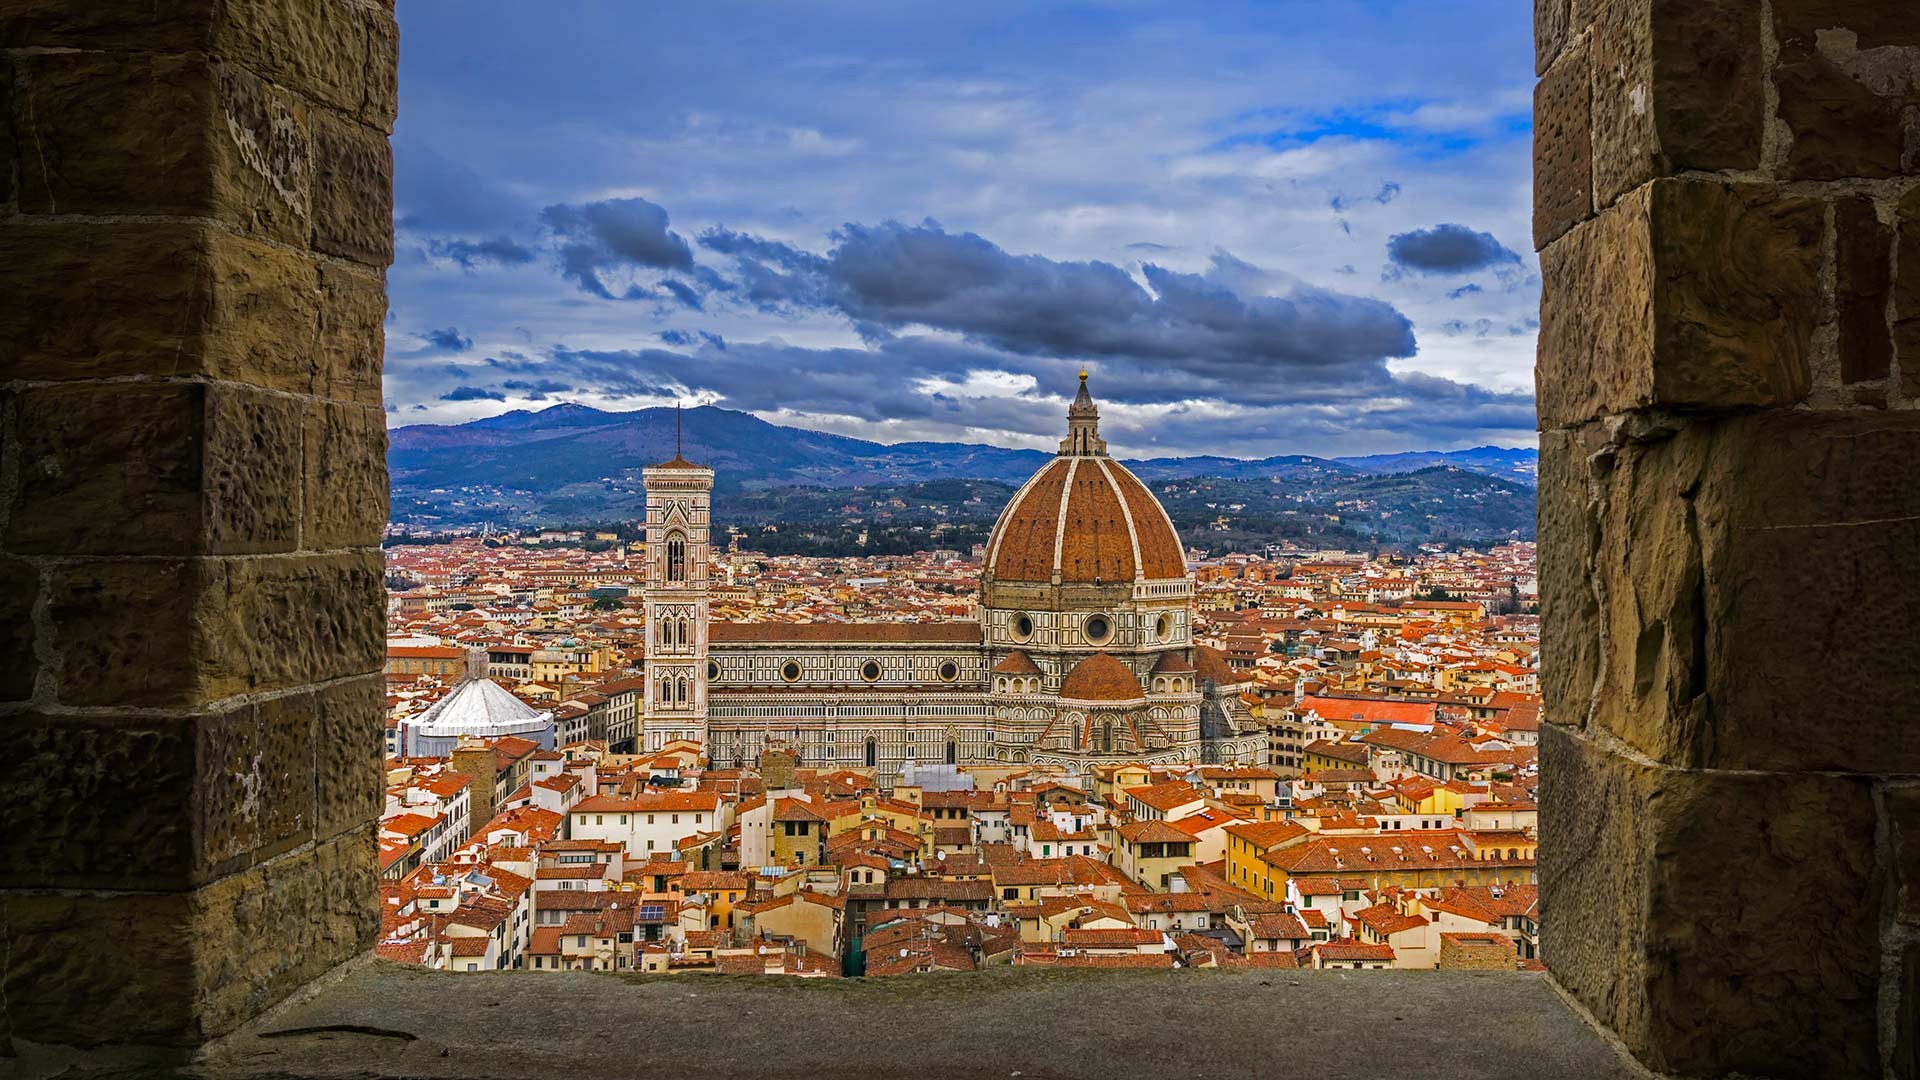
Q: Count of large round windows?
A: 7